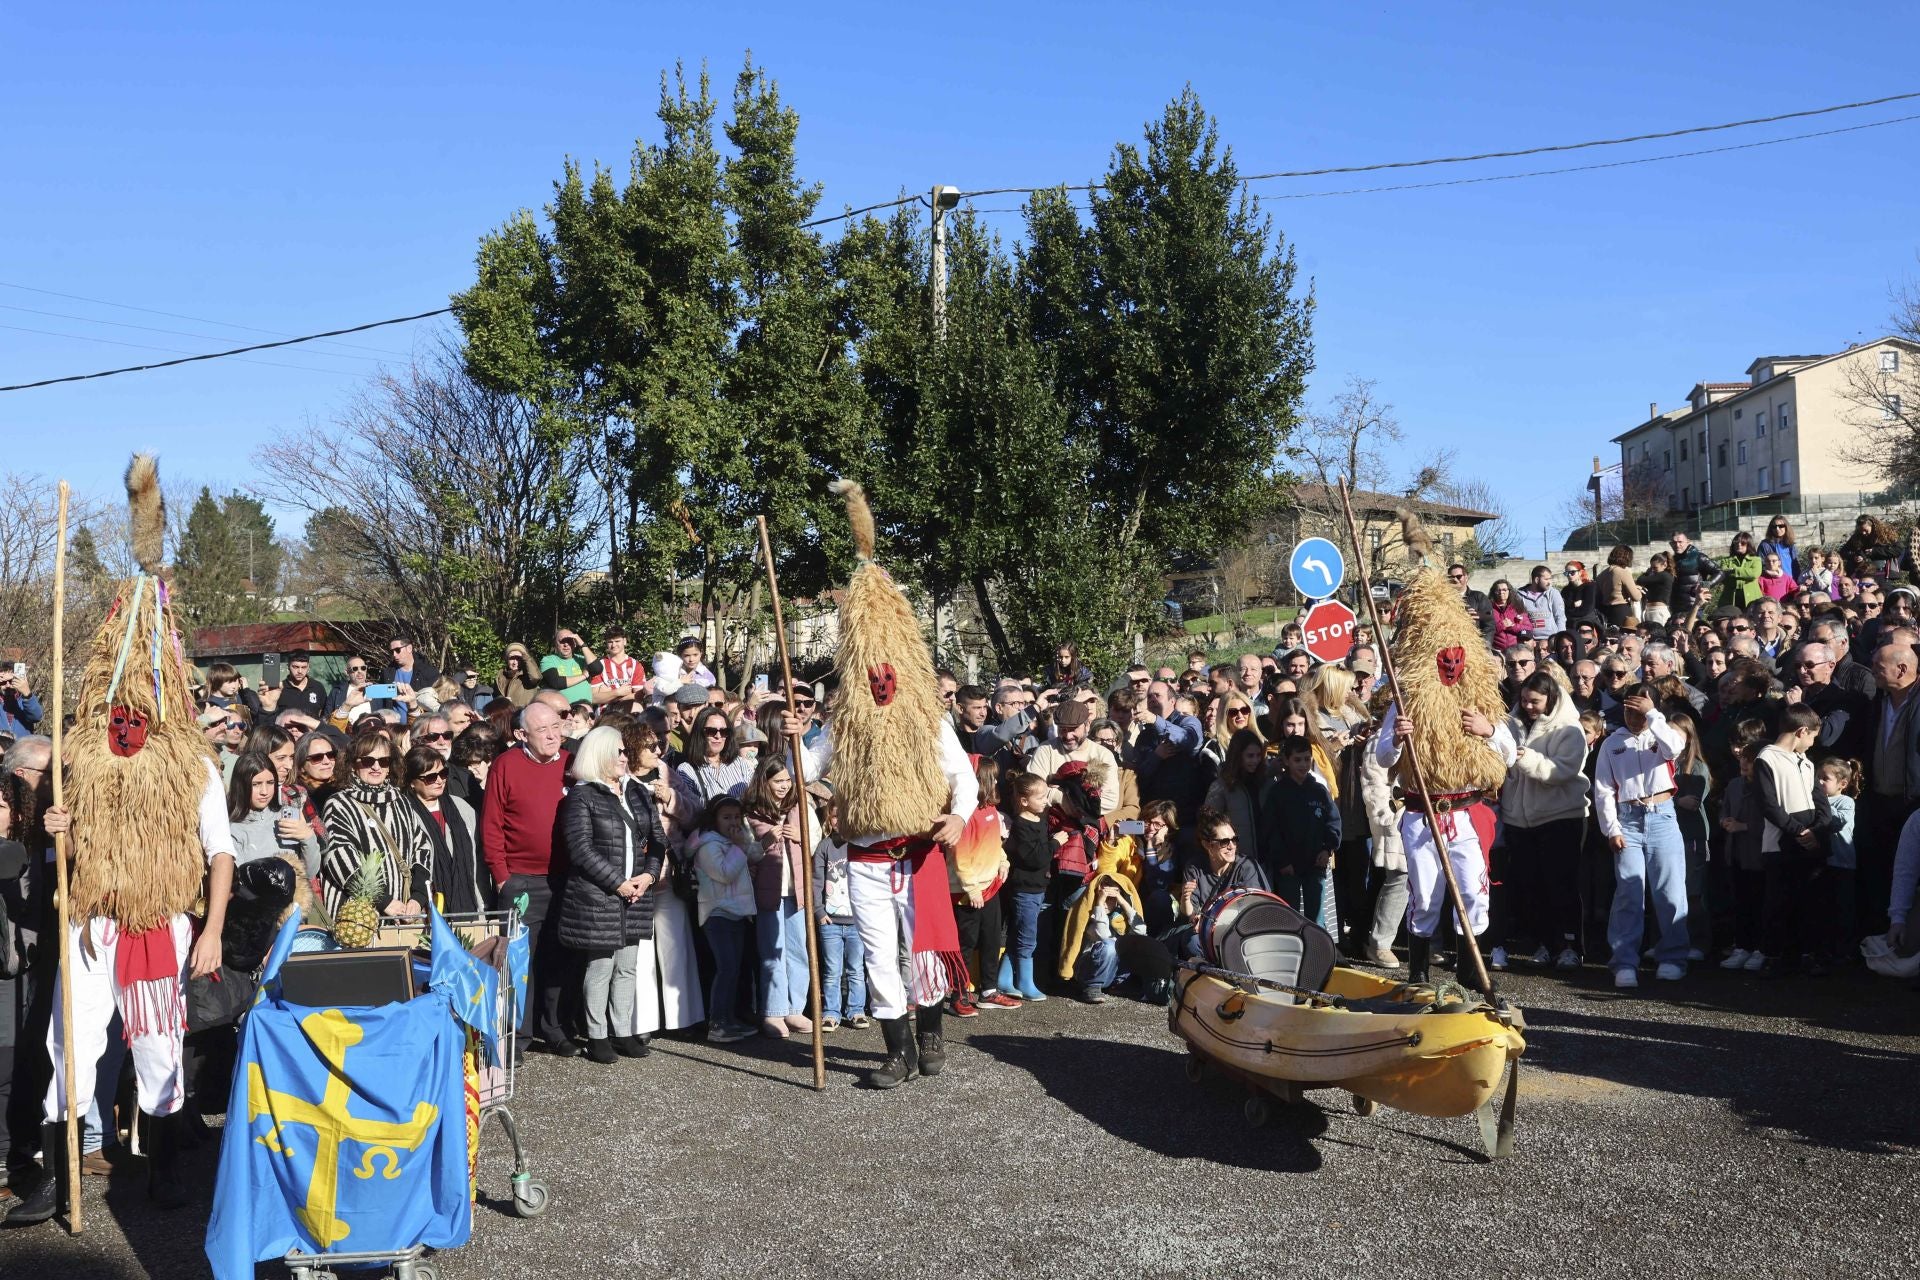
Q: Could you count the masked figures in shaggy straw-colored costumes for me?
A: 3